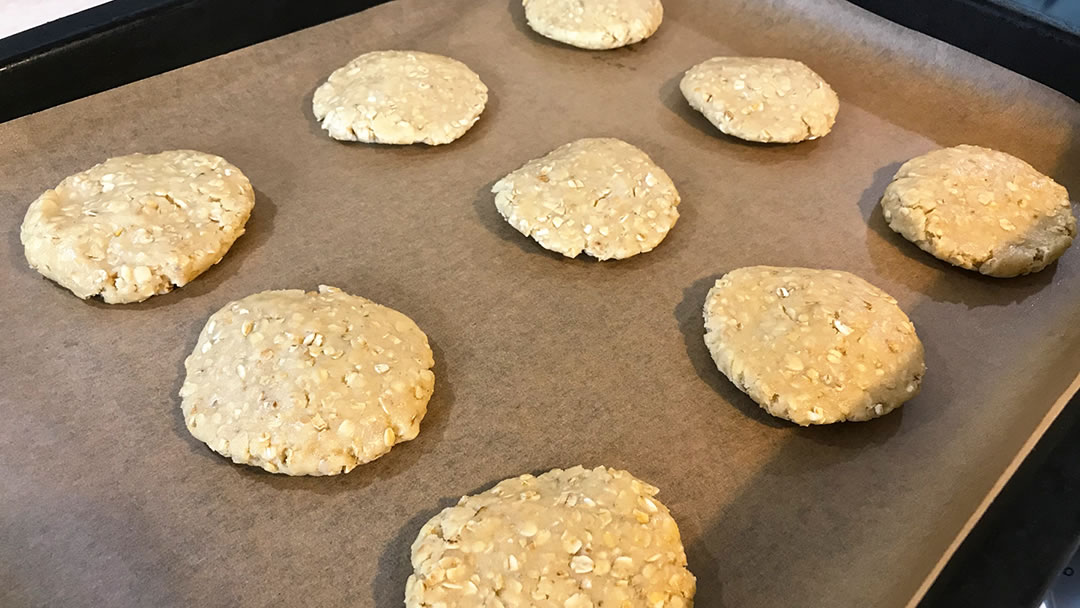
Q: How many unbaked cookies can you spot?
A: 9